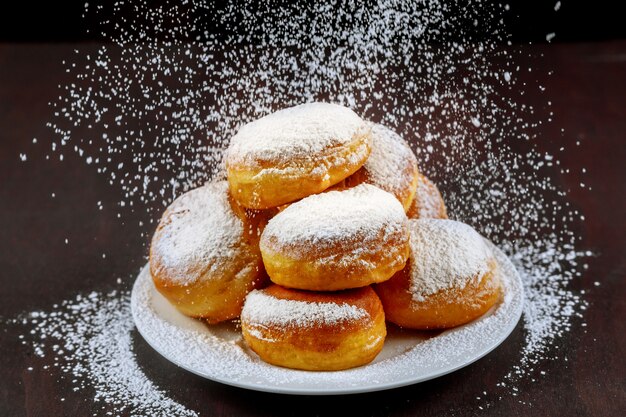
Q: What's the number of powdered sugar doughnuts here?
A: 7